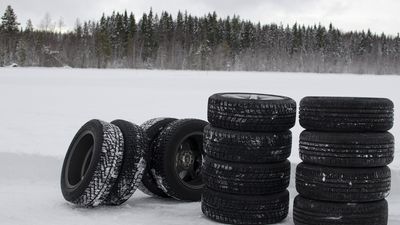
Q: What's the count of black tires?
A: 12